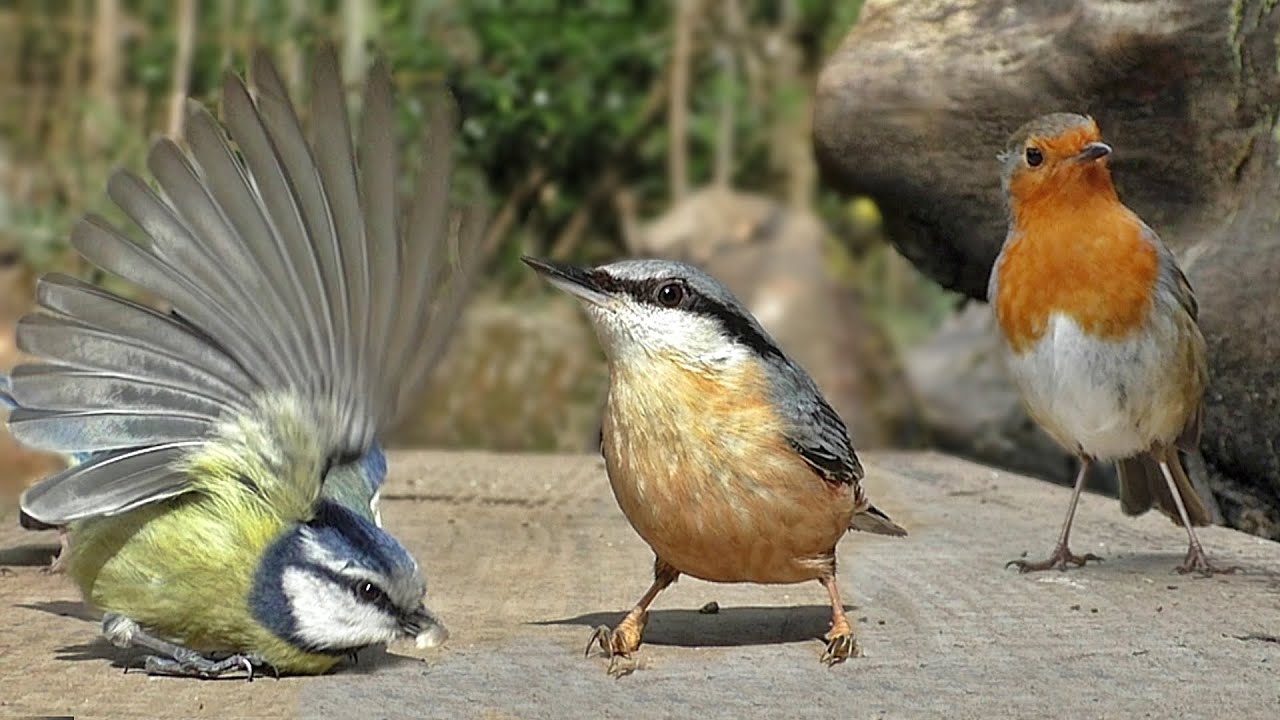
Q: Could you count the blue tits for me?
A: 1